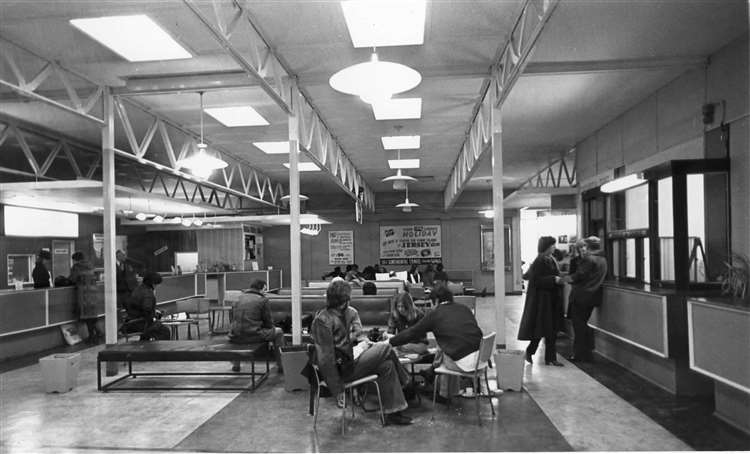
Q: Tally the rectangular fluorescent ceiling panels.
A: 8